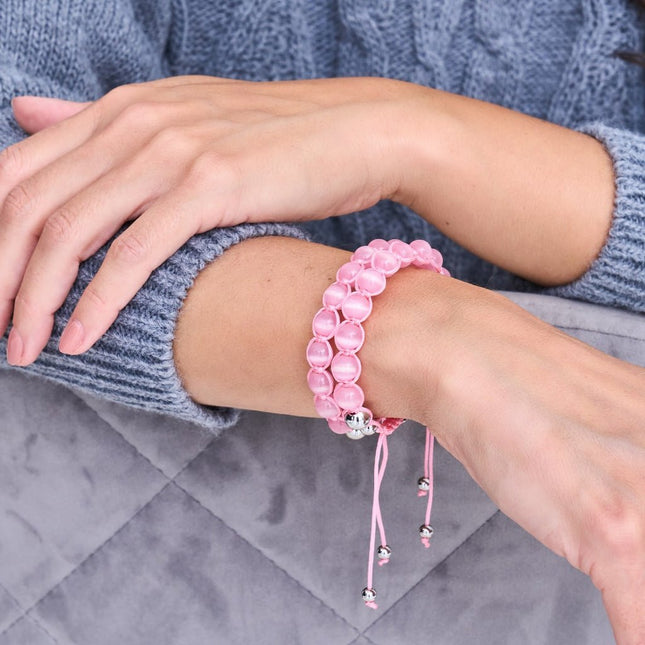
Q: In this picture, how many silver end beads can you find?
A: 4